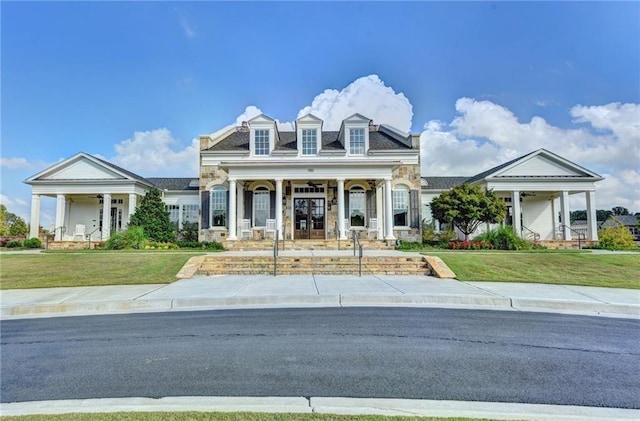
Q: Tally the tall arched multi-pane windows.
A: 4